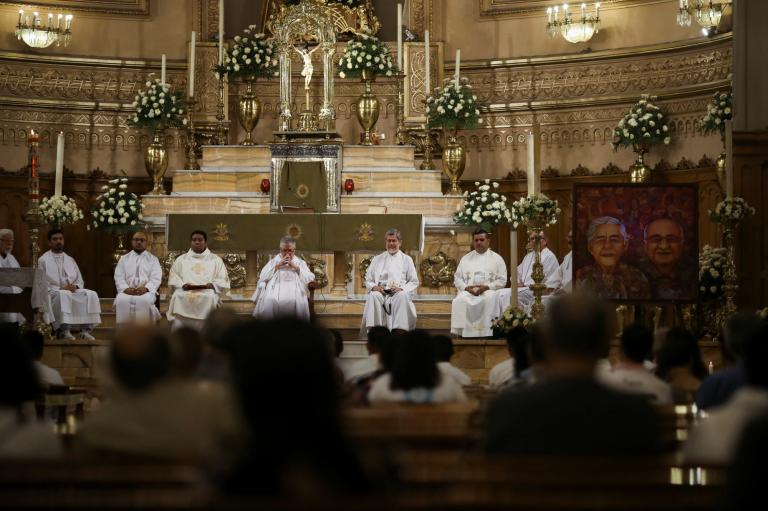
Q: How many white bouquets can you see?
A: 13